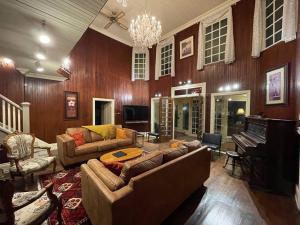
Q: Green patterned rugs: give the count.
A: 0